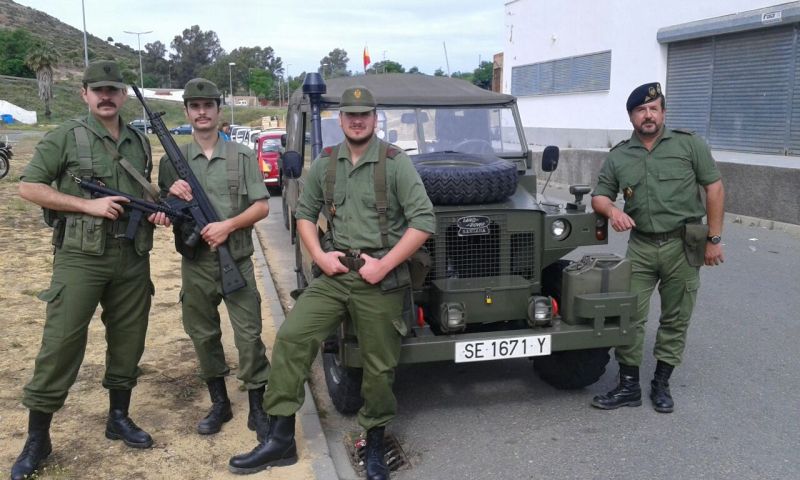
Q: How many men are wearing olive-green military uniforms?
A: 4